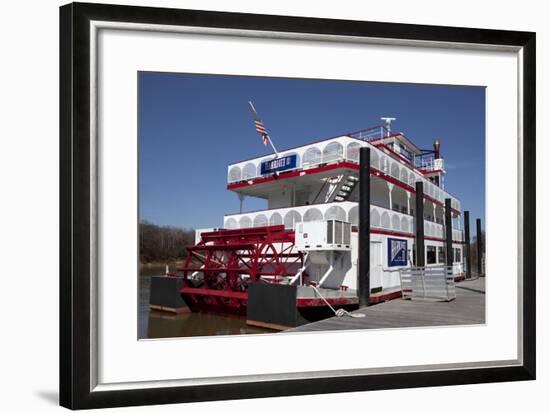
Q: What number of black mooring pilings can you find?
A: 5